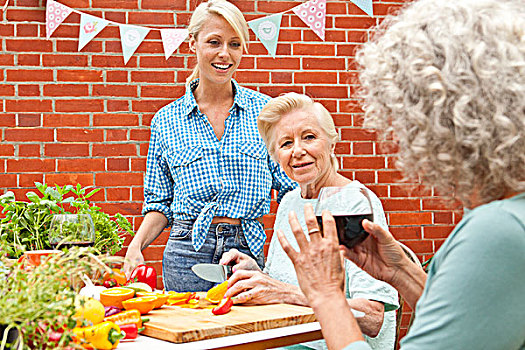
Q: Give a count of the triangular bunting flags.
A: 7